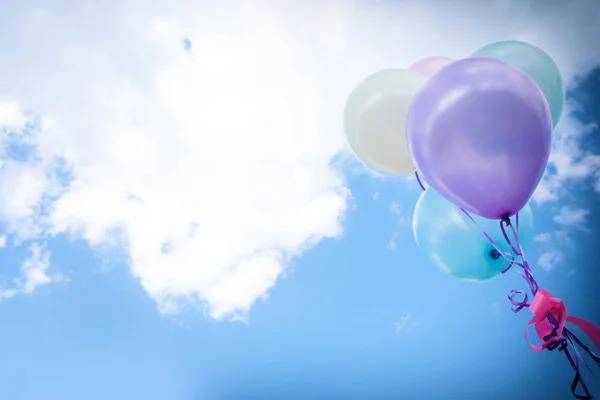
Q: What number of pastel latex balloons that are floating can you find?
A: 5